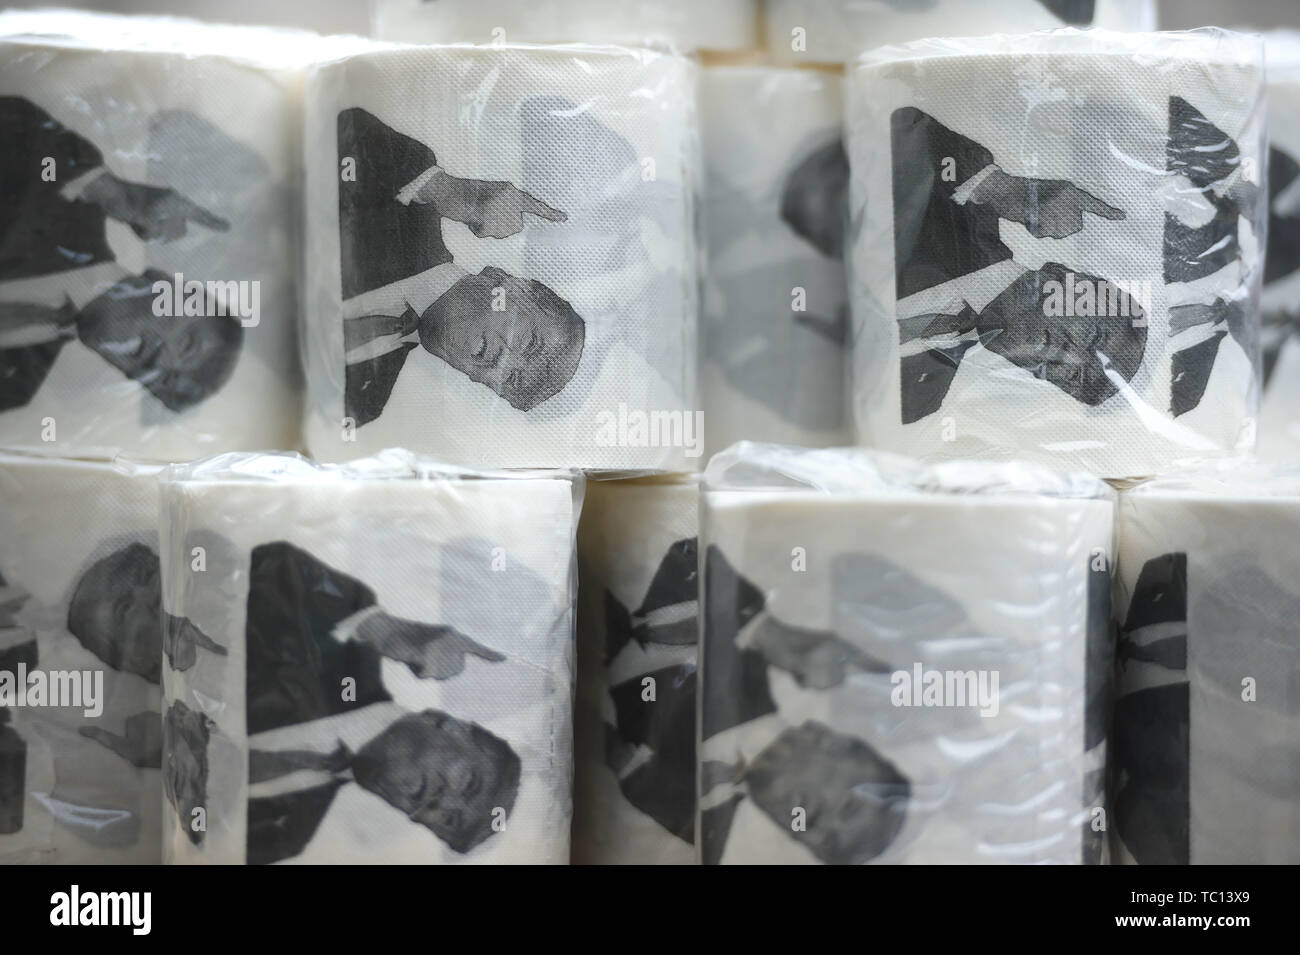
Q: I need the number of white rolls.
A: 12